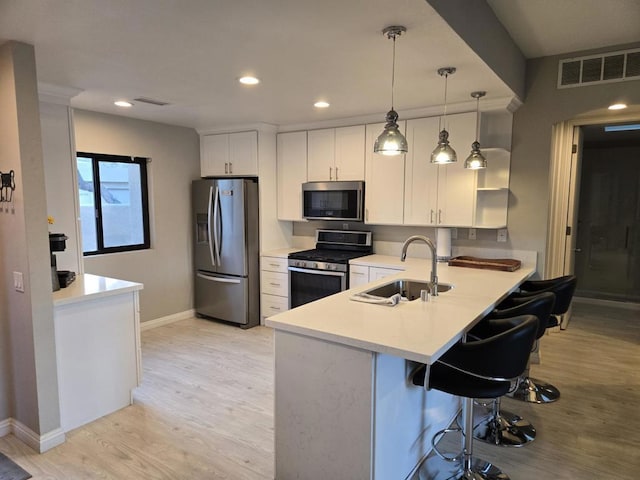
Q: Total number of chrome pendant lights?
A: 3